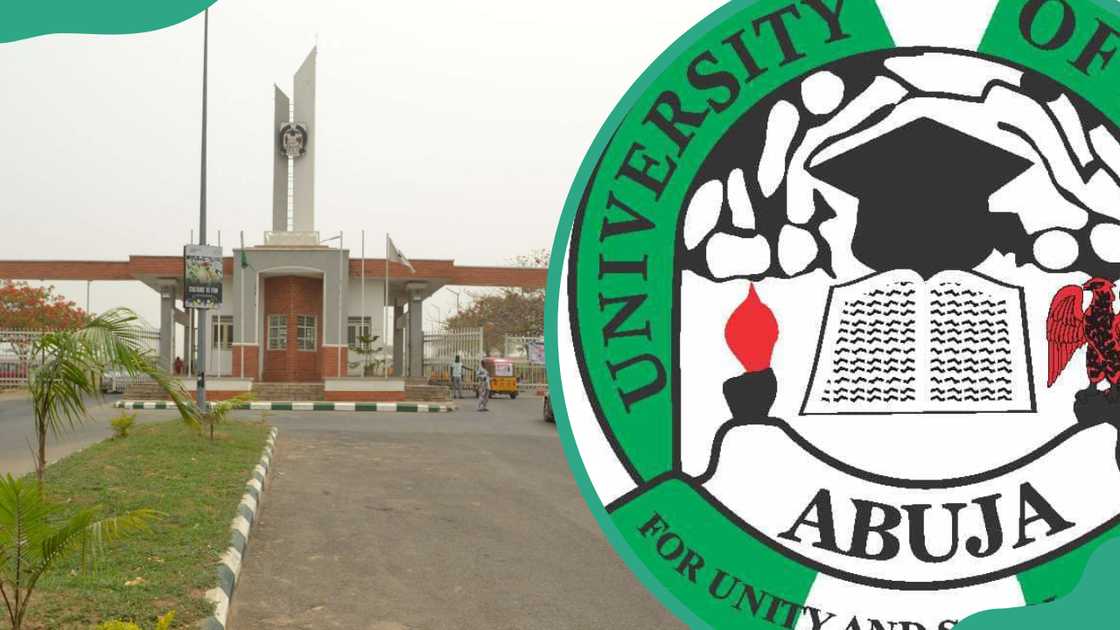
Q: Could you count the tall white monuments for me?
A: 1